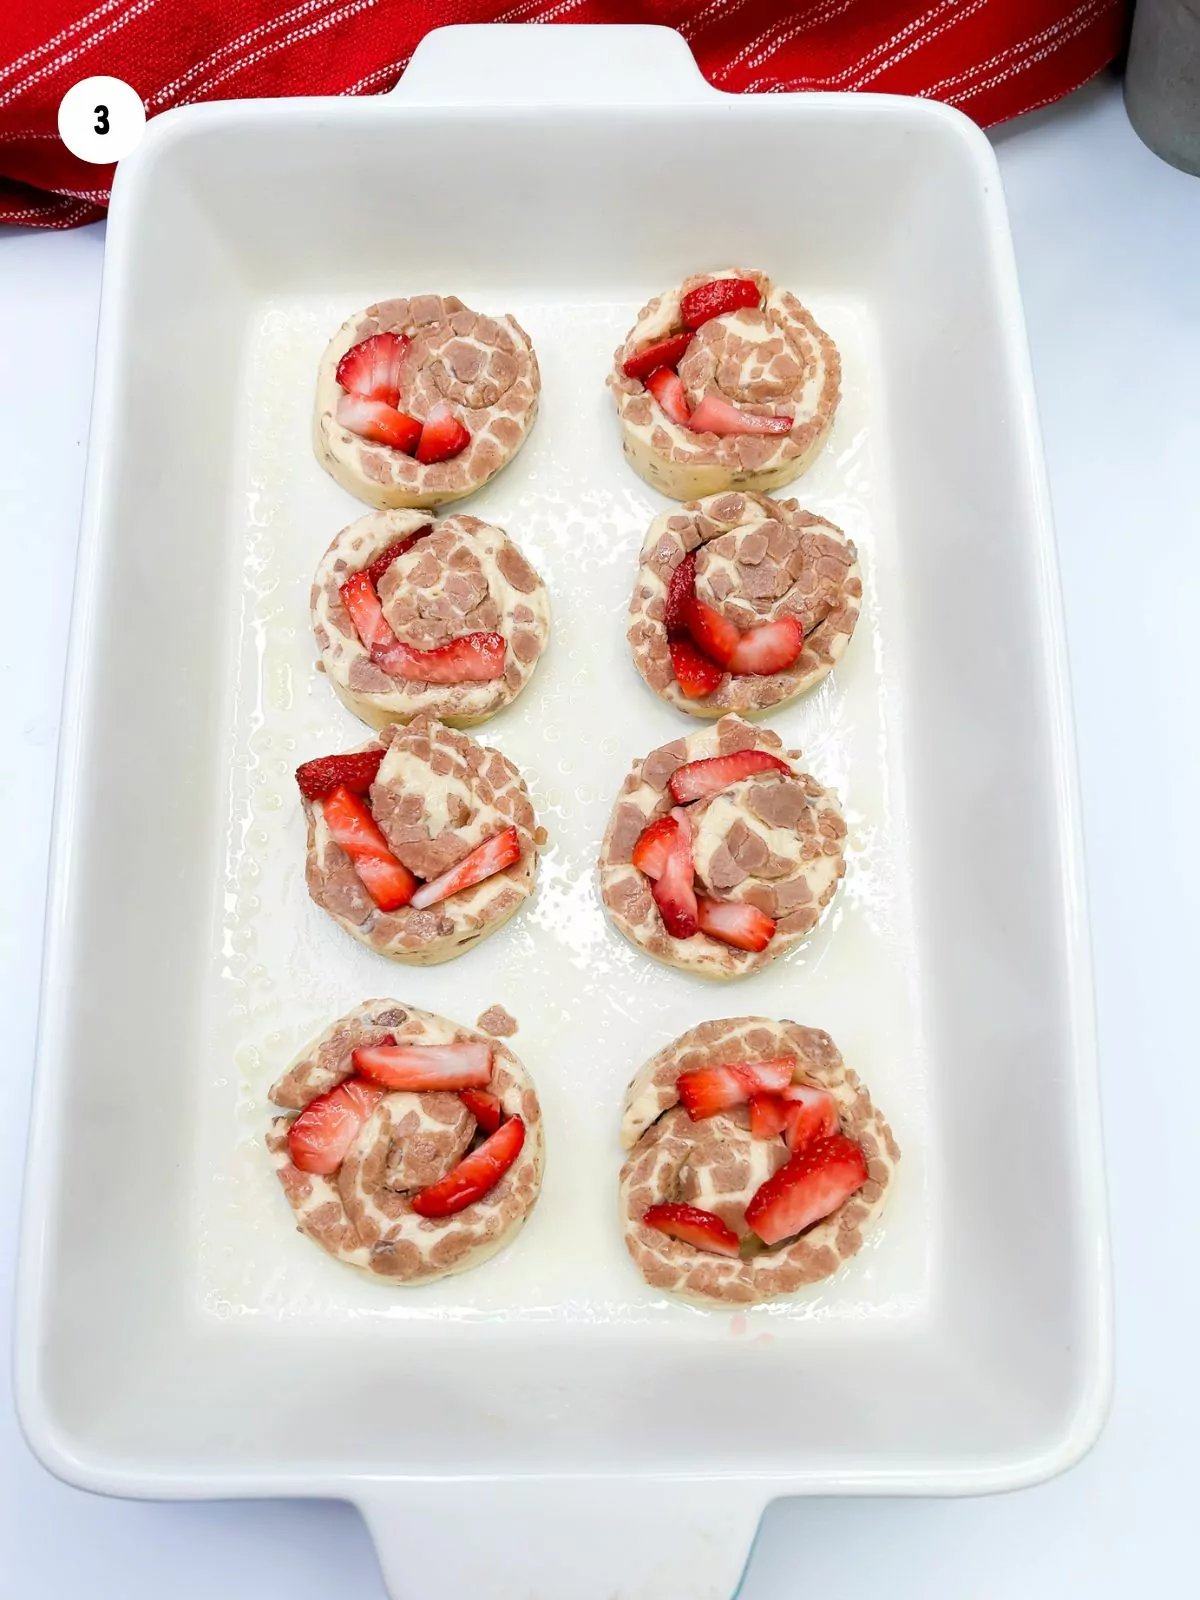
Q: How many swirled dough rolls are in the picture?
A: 8